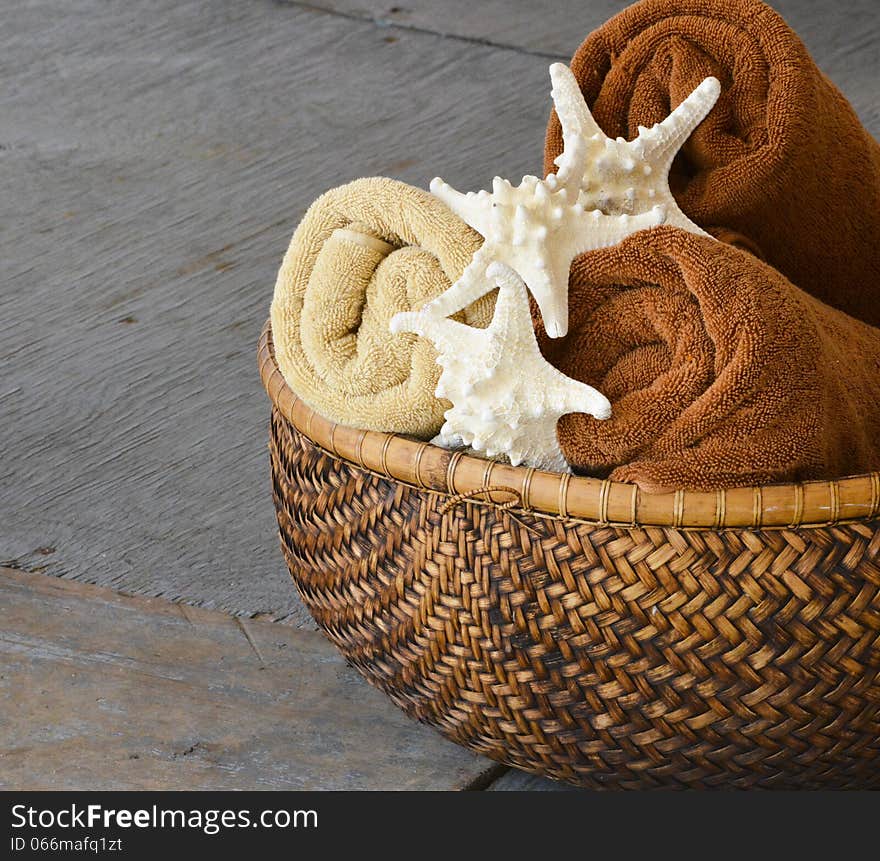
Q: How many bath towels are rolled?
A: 3